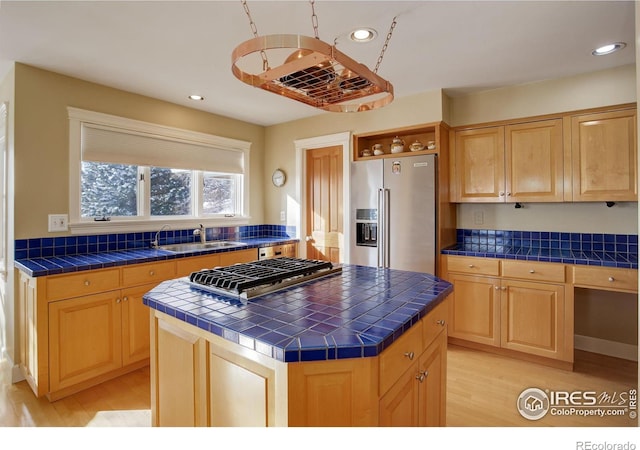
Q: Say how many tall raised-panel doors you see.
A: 1